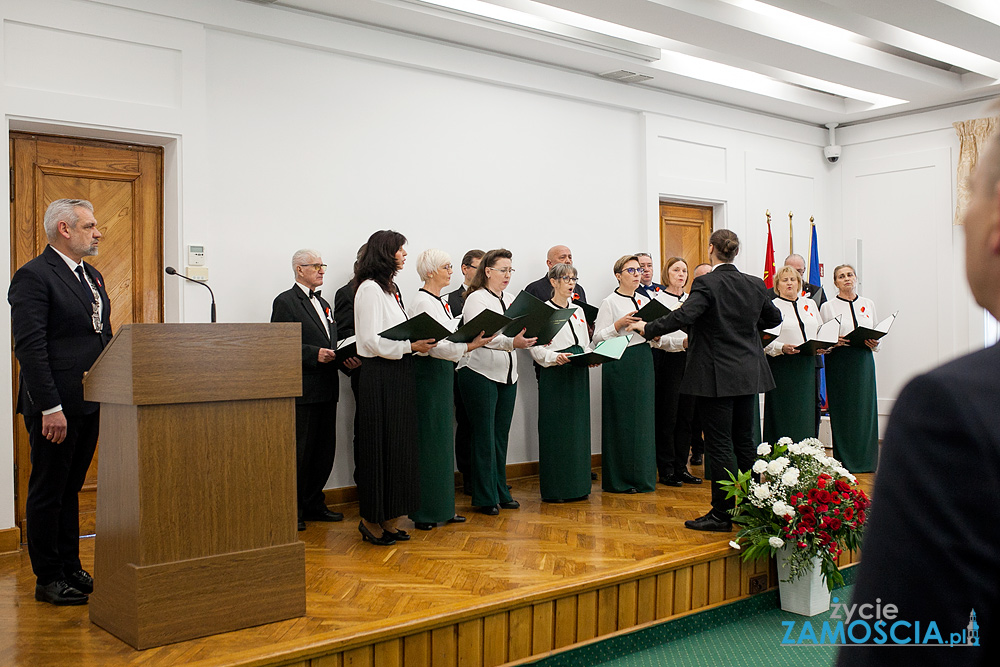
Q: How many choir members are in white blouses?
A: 8